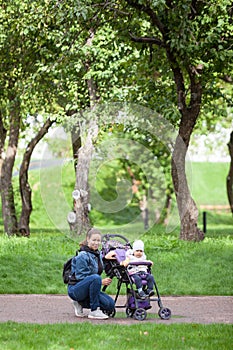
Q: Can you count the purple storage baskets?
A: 1